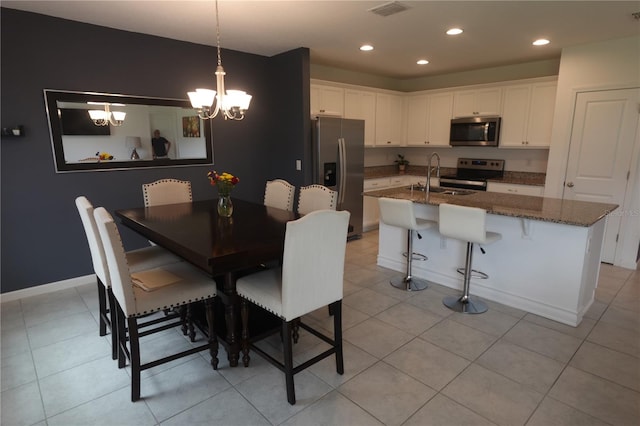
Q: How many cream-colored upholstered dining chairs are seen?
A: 6